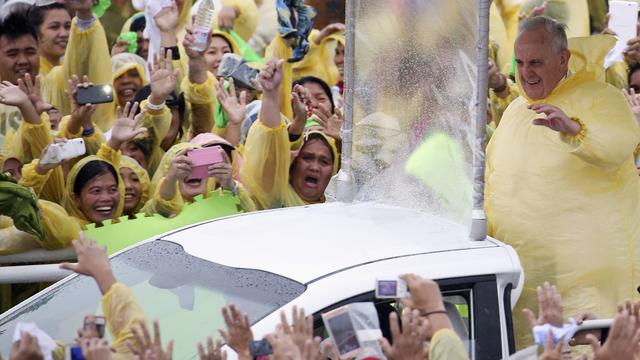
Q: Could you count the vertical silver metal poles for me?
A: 2